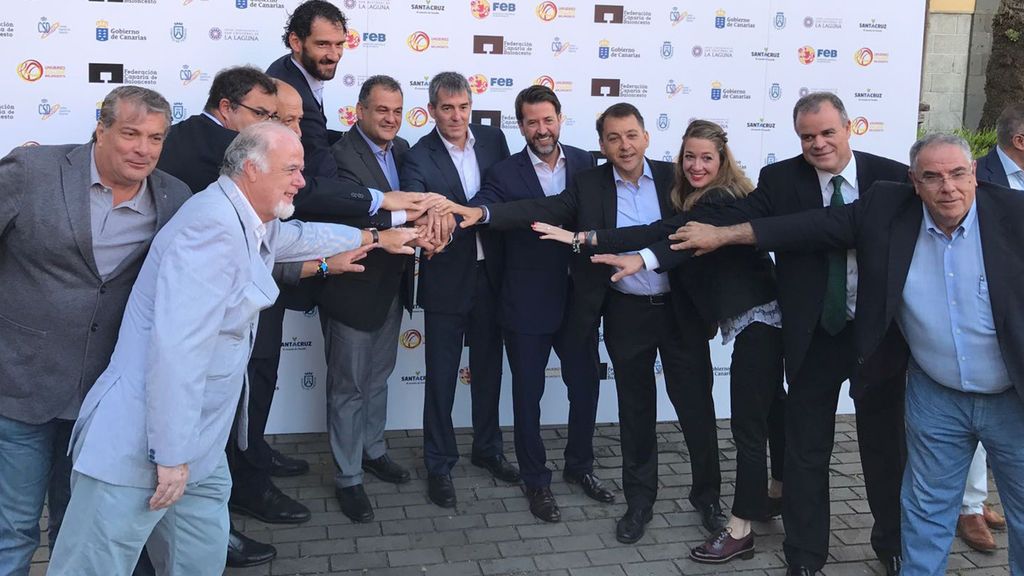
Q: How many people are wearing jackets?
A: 13